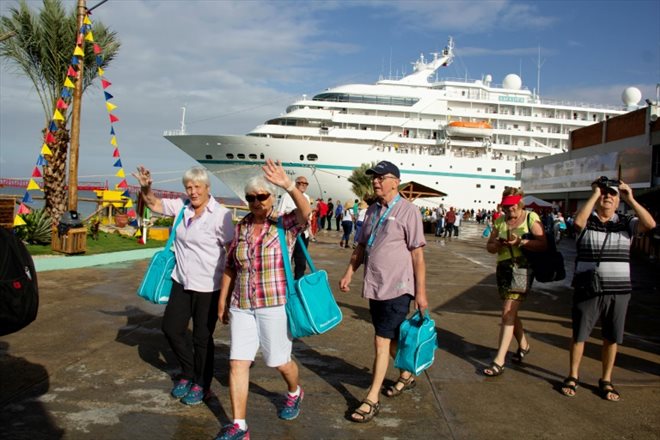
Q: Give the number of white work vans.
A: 0